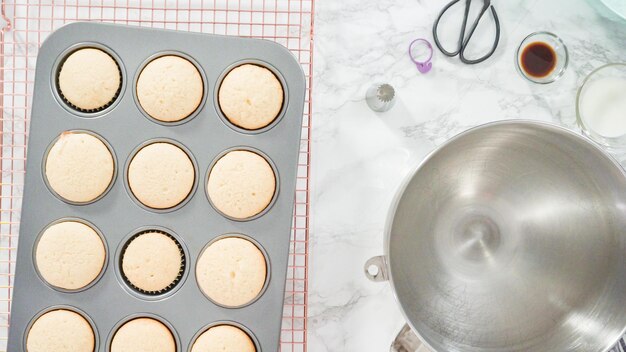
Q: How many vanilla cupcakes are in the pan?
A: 12